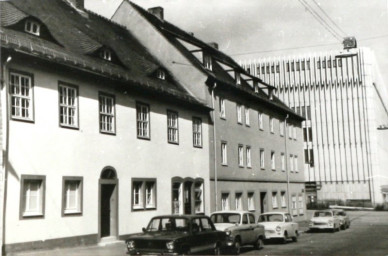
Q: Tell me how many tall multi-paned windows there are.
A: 6